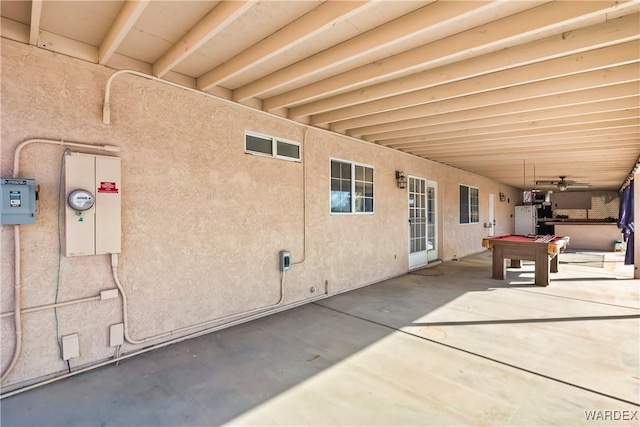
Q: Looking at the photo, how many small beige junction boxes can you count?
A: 3